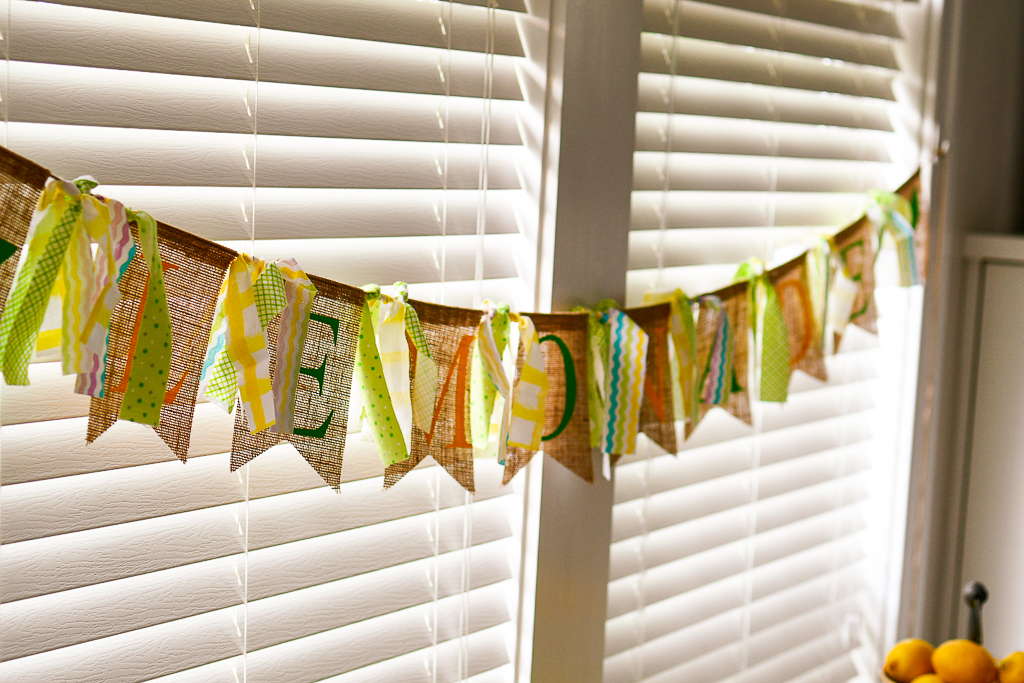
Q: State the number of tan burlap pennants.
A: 10